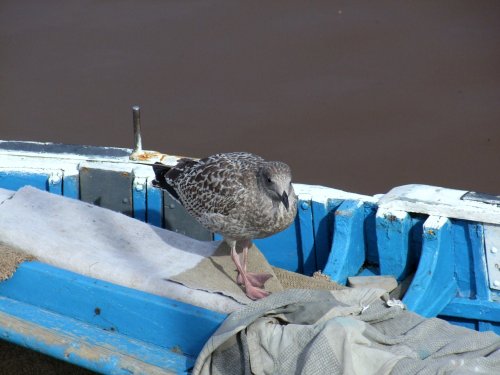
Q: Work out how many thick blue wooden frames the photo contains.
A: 3